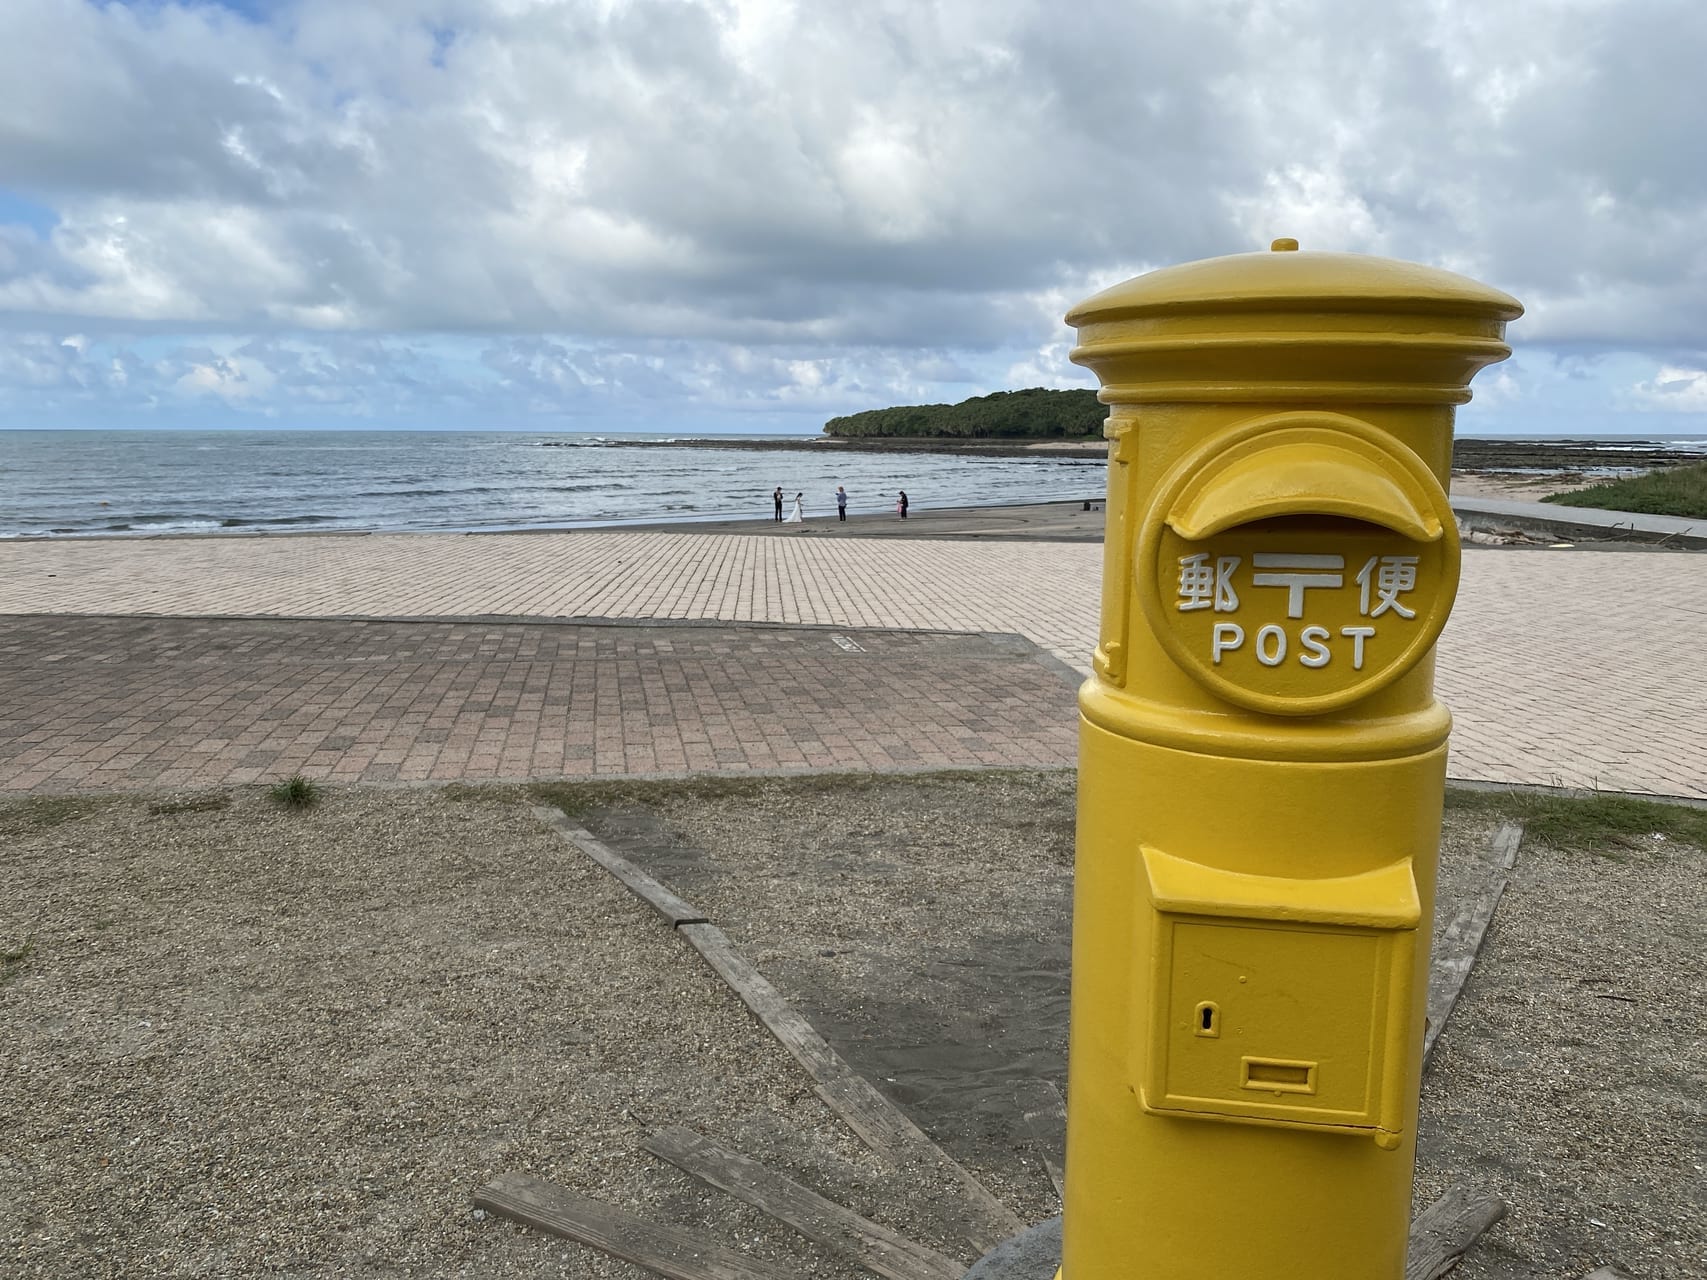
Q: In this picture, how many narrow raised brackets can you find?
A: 2